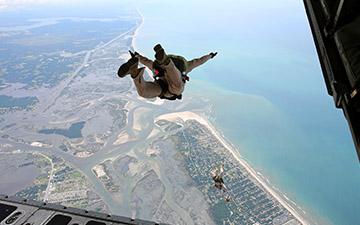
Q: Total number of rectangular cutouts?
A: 3